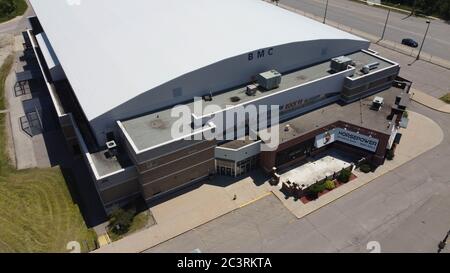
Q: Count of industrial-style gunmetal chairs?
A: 0